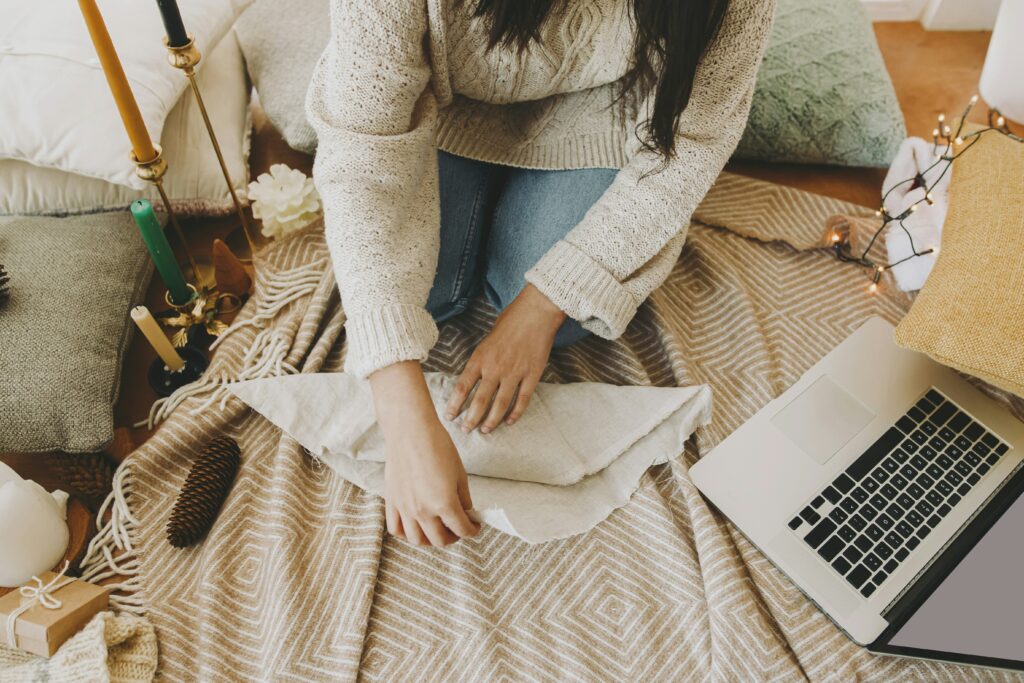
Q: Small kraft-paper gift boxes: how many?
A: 1